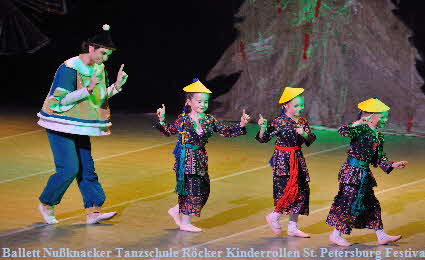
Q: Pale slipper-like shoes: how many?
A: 8